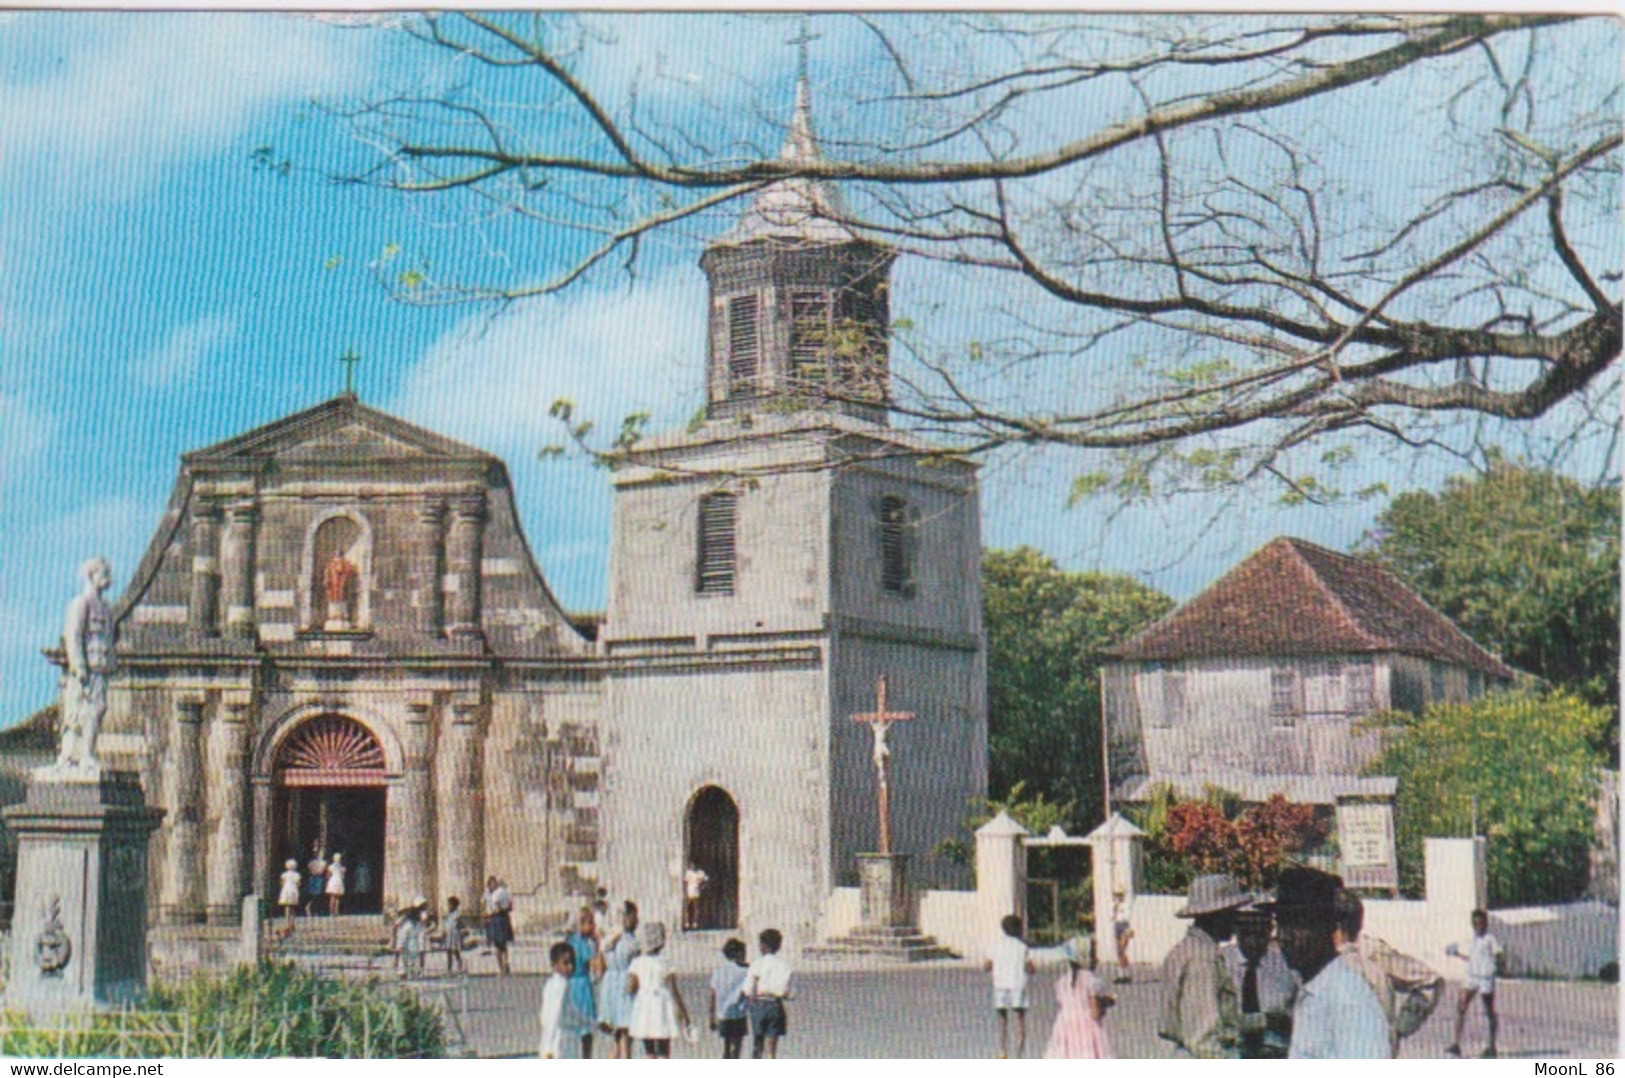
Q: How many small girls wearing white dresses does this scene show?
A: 3